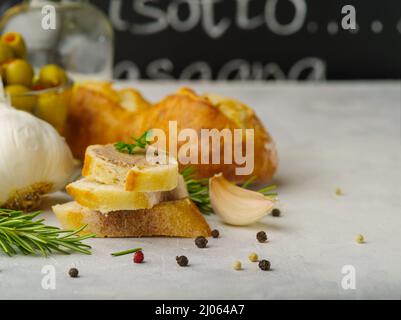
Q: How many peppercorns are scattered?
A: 12